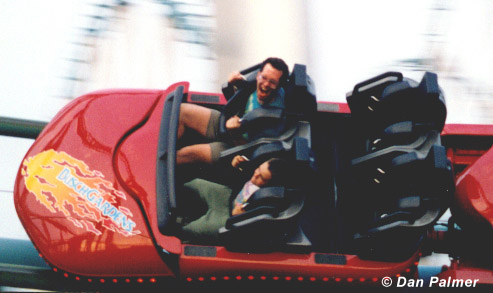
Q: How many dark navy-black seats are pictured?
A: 4